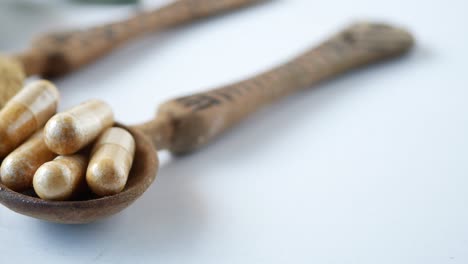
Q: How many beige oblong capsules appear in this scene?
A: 5